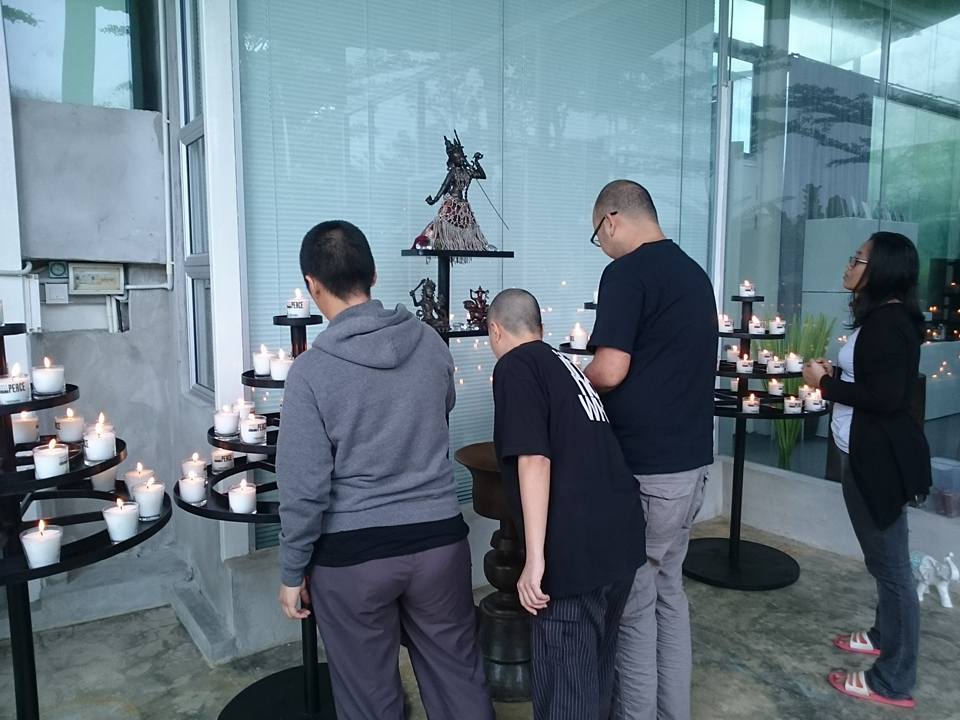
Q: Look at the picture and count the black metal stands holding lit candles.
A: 4